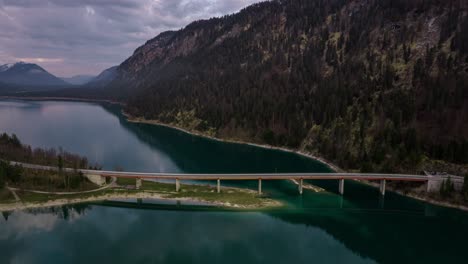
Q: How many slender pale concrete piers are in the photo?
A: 7